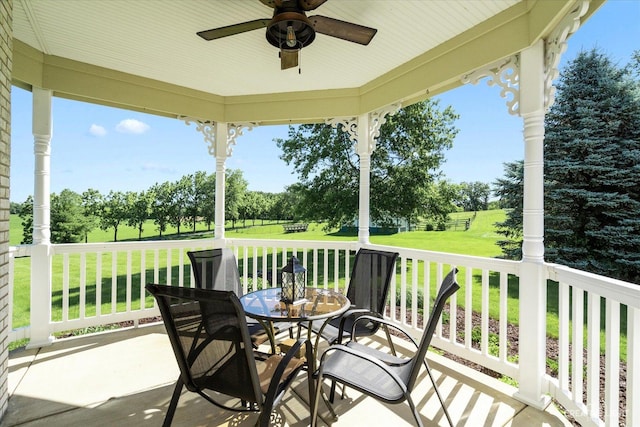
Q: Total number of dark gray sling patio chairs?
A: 4